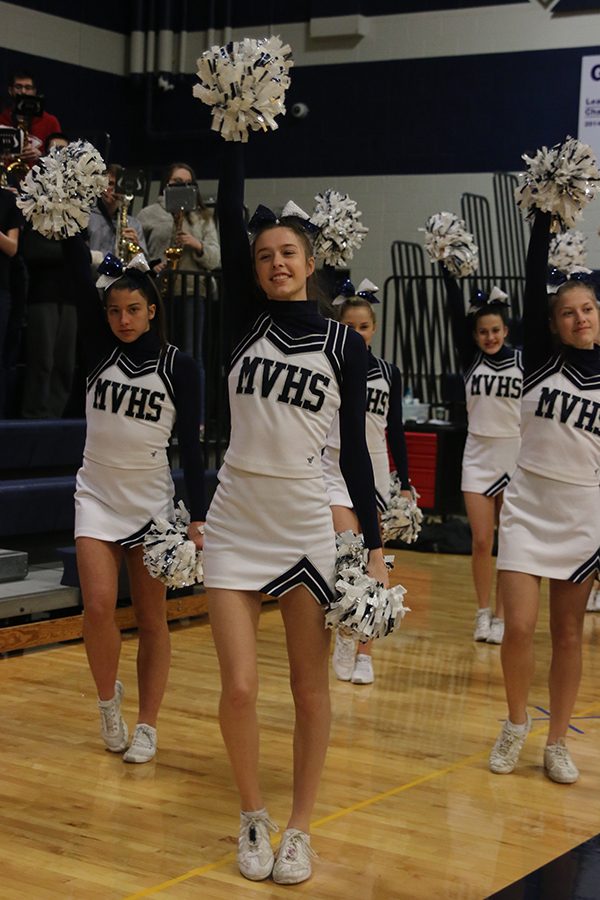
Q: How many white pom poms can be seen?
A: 9